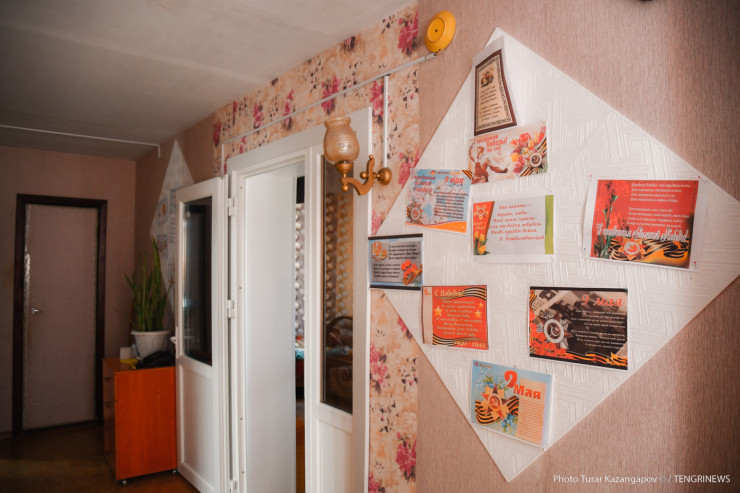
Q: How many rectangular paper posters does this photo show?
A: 9